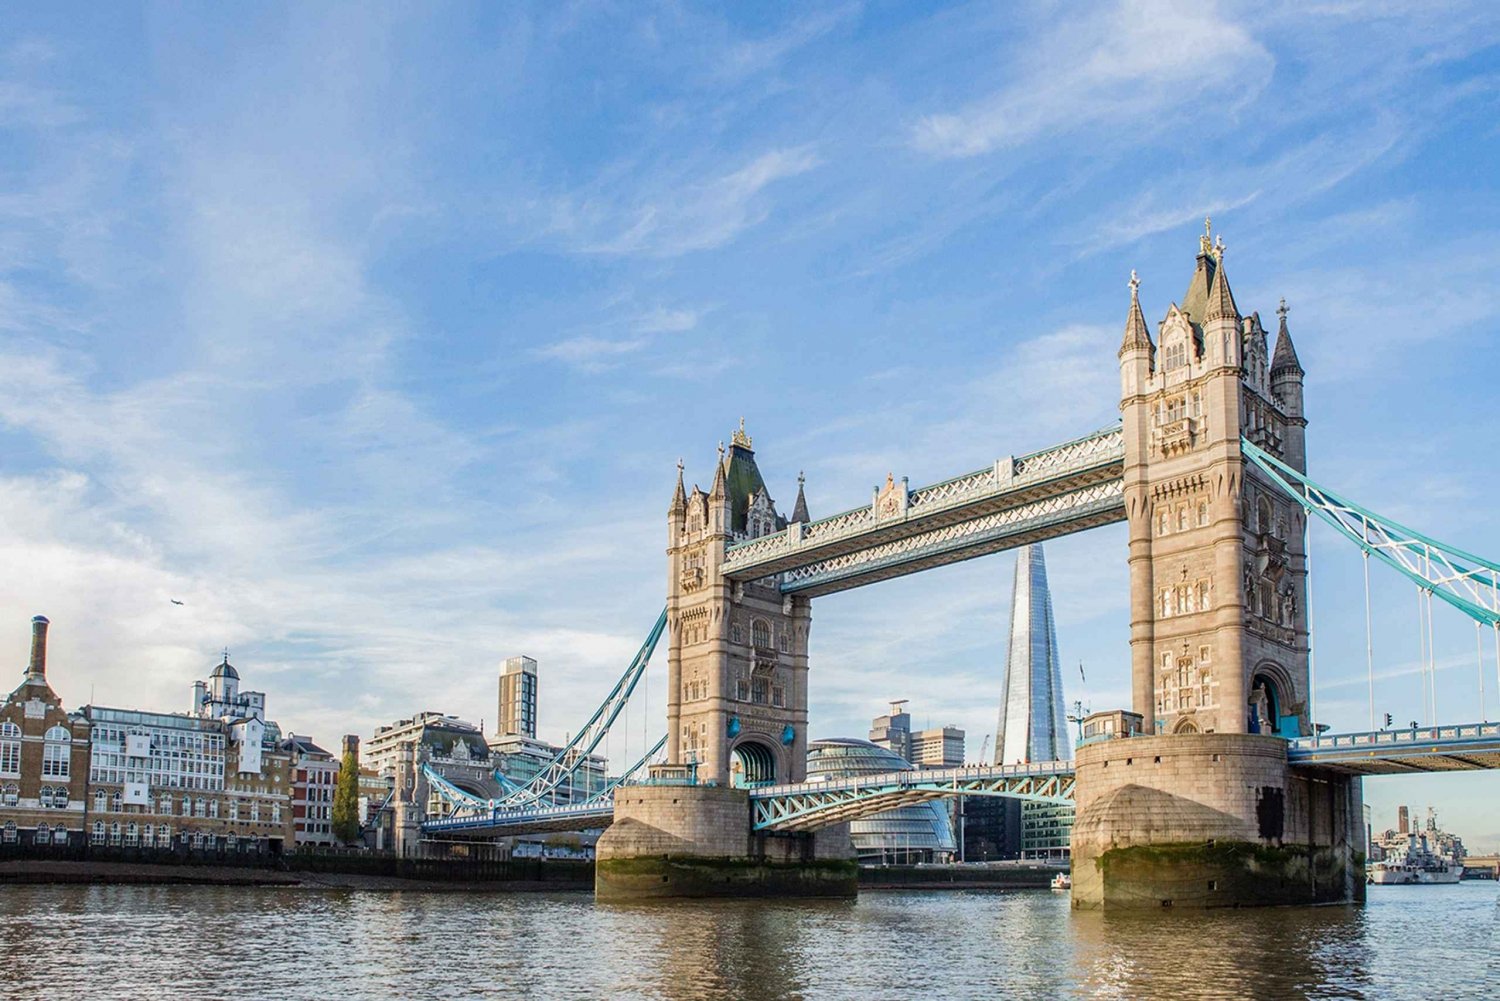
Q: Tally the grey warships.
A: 1